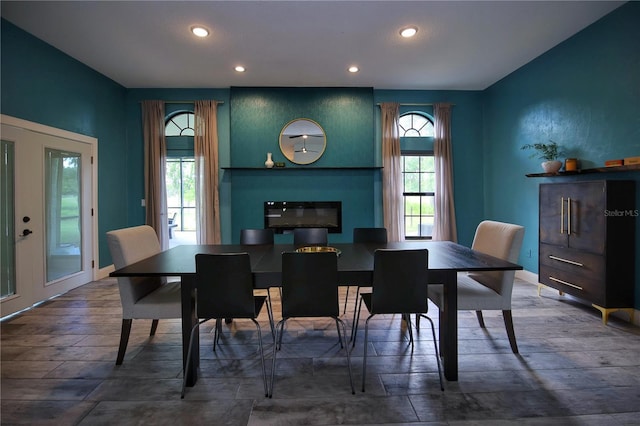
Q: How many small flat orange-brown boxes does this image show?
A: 2